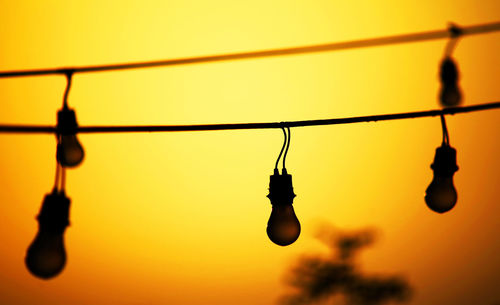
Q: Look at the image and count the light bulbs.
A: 5